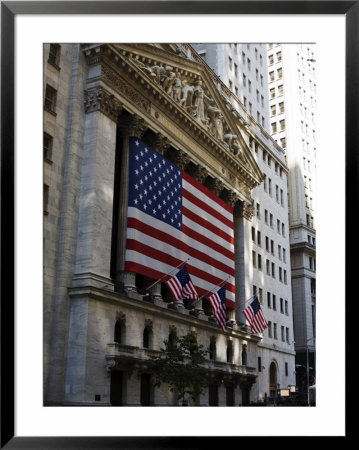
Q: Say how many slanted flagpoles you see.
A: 3